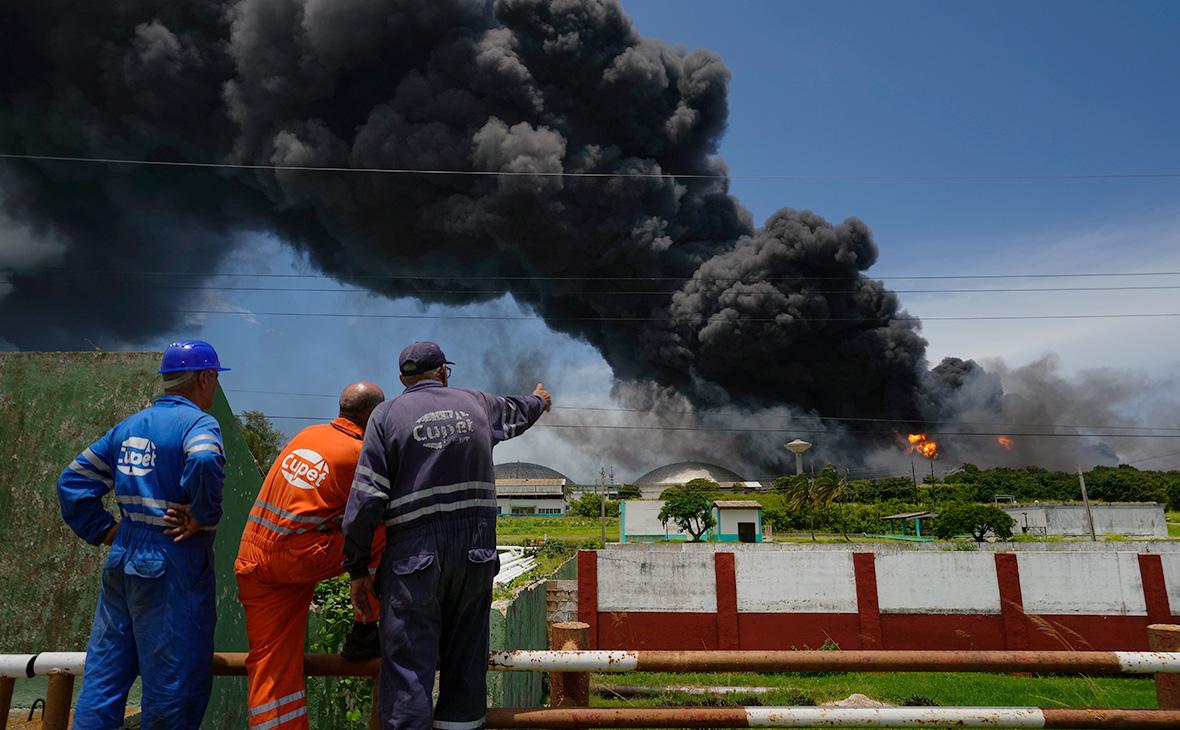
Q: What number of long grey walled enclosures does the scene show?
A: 1